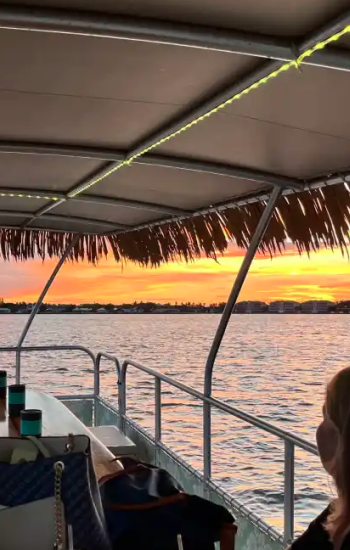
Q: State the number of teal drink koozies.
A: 3